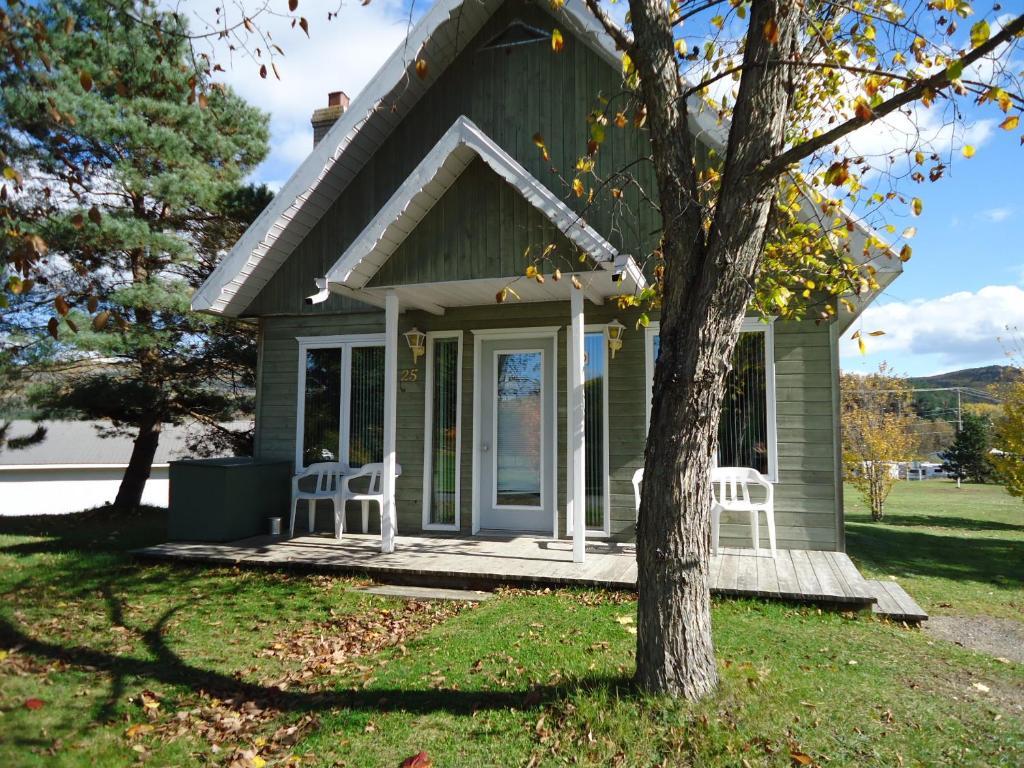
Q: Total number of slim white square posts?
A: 2